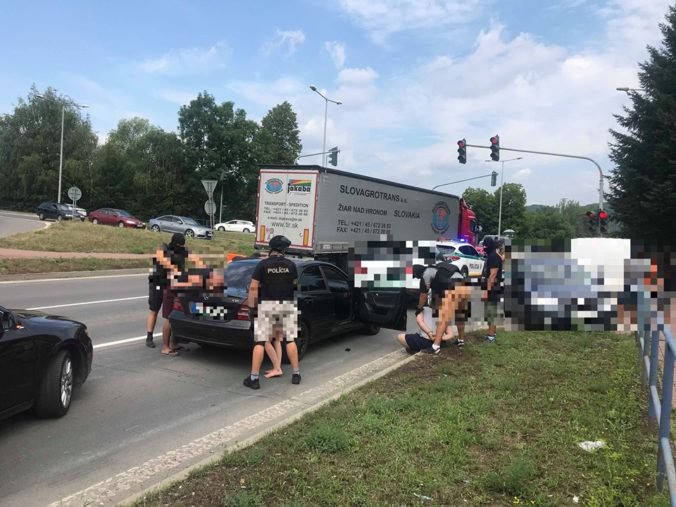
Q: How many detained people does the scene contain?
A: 3